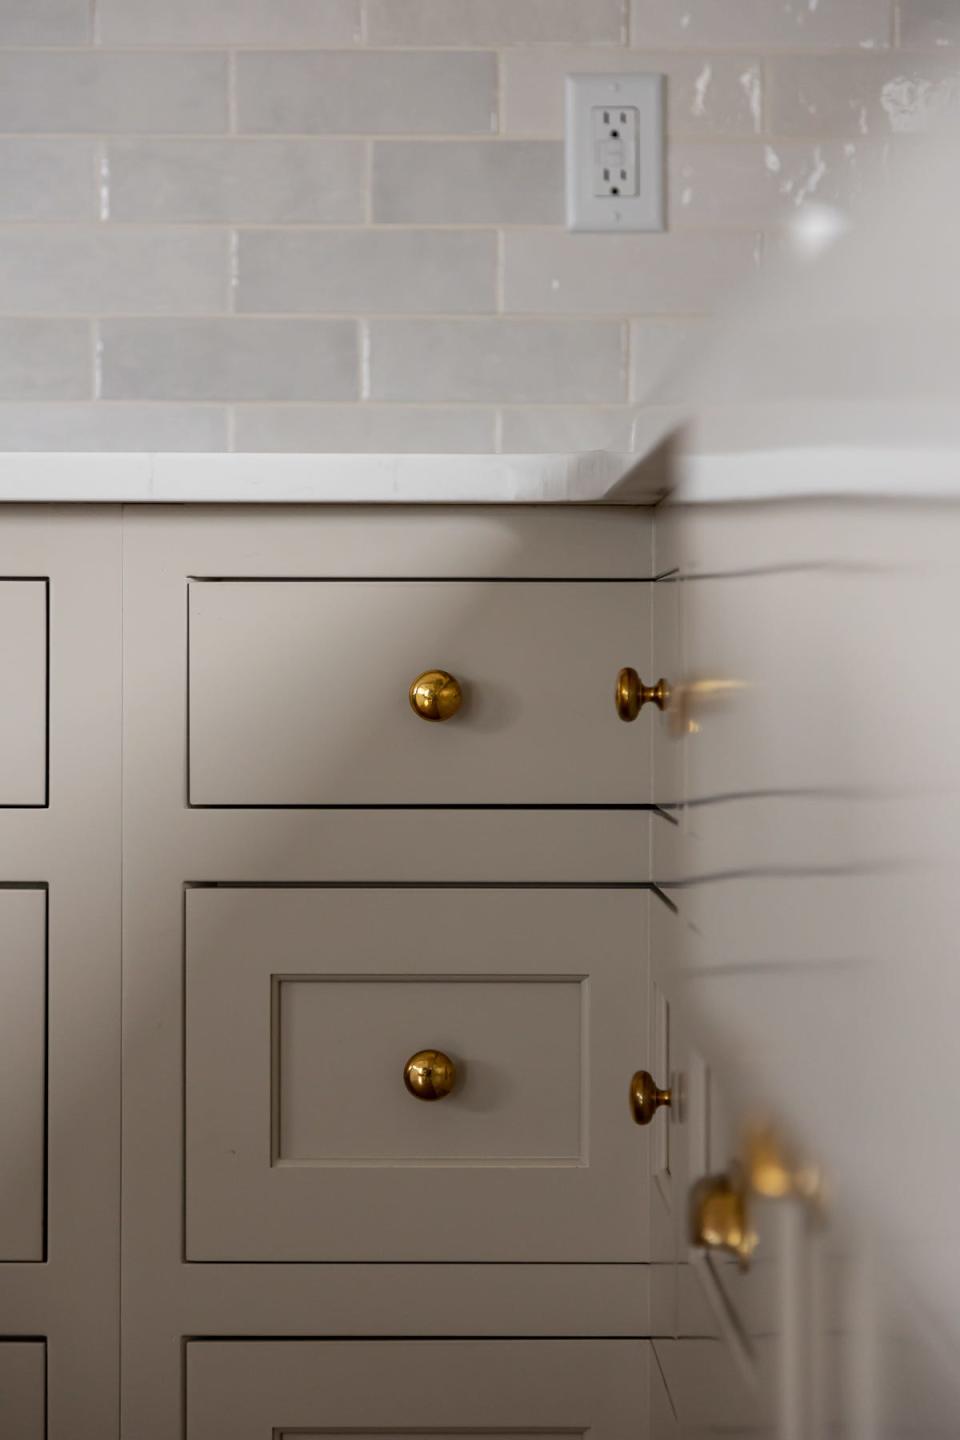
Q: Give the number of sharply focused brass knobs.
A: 4